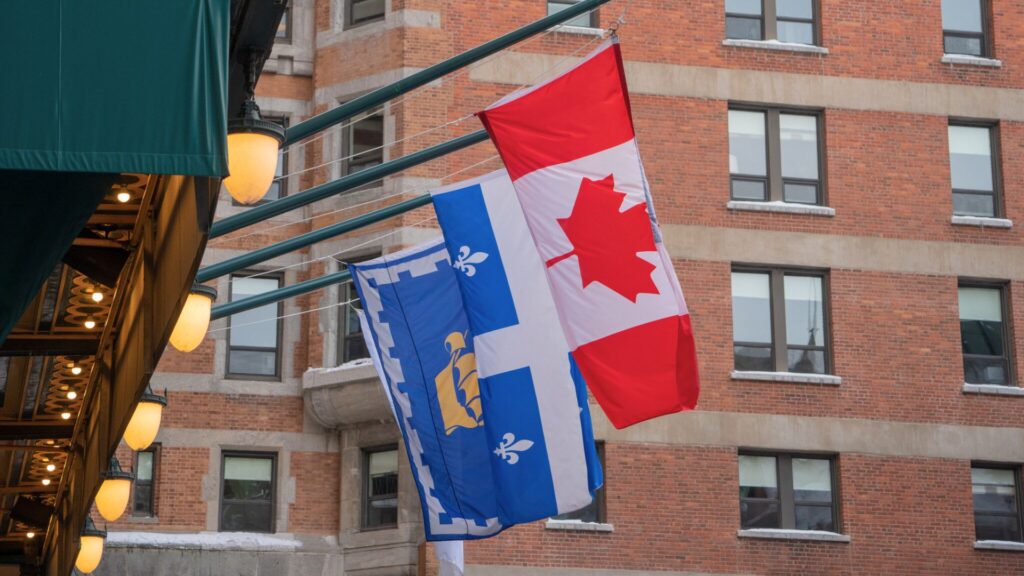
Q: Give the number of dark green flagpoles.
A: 4